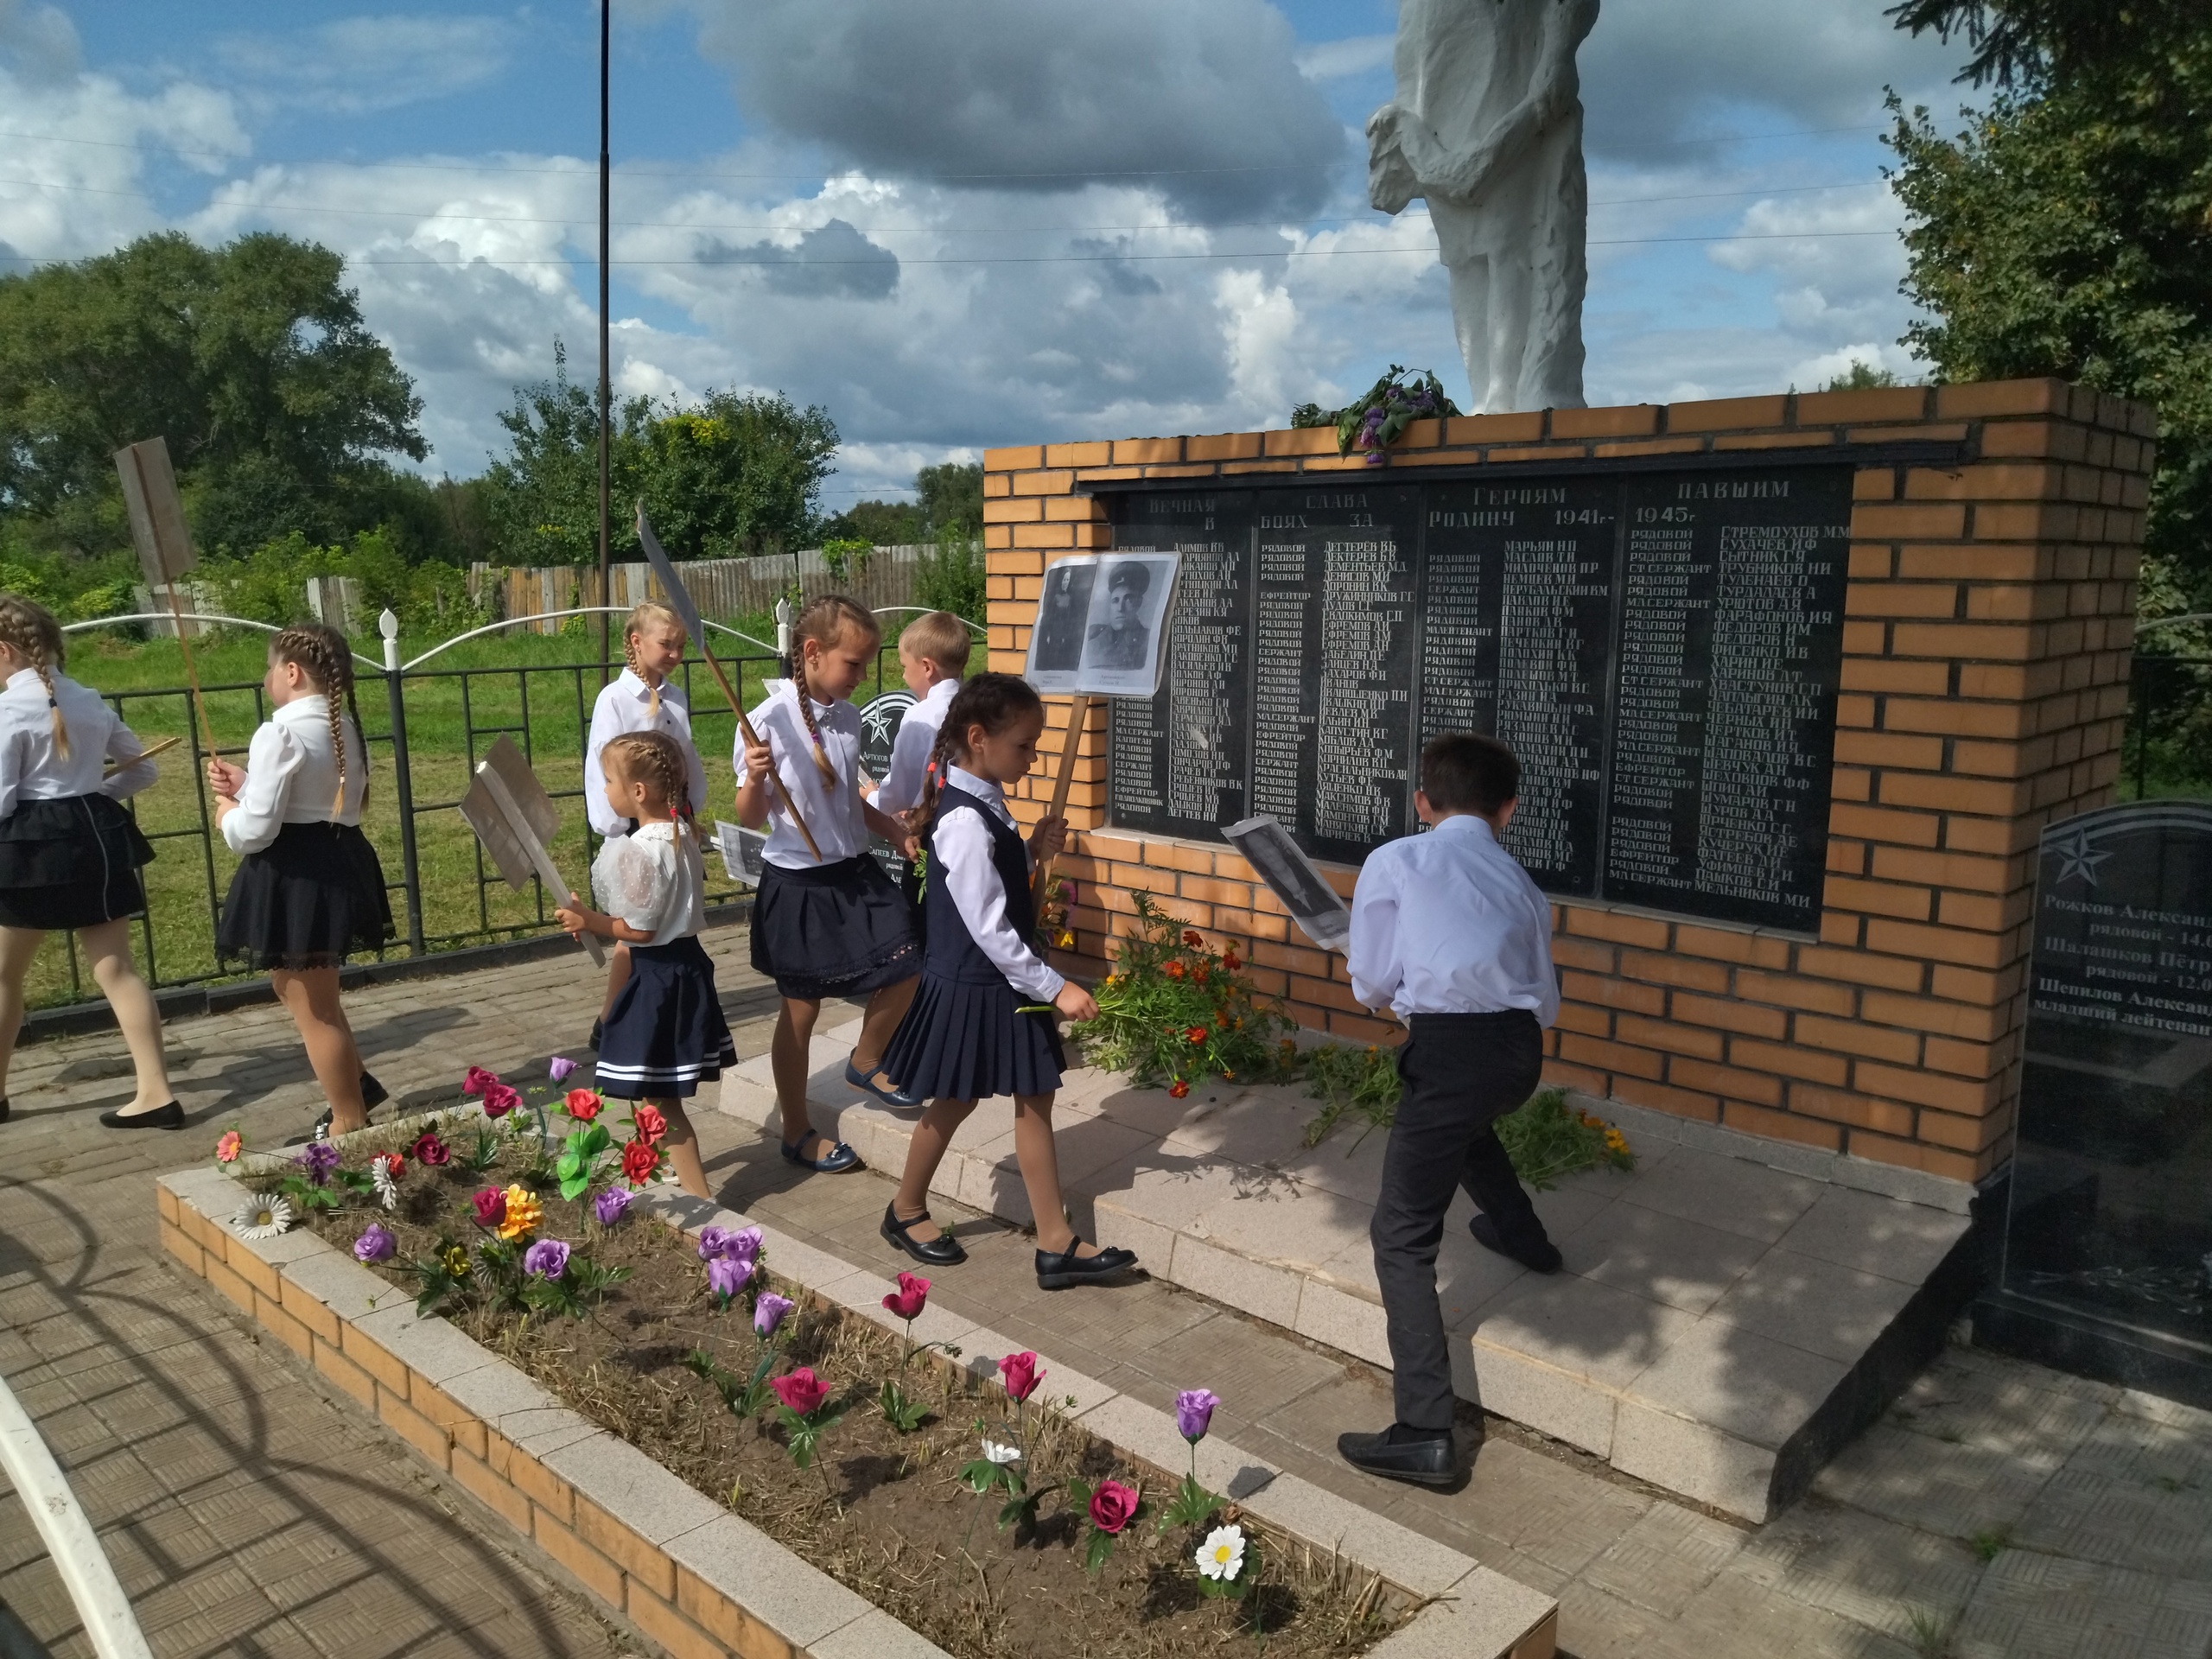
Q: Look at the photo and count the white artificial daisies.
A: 4